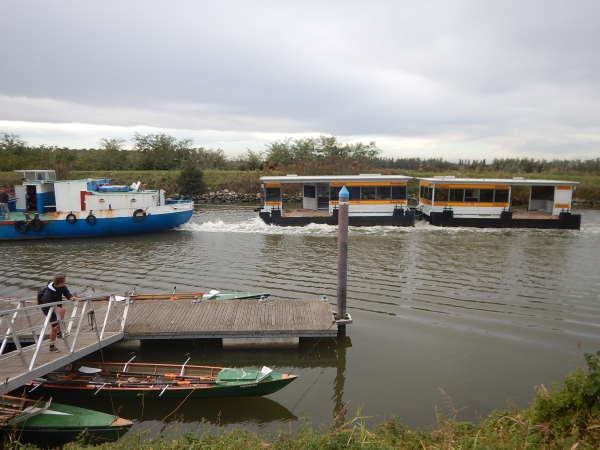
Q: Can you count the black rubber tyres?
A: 5